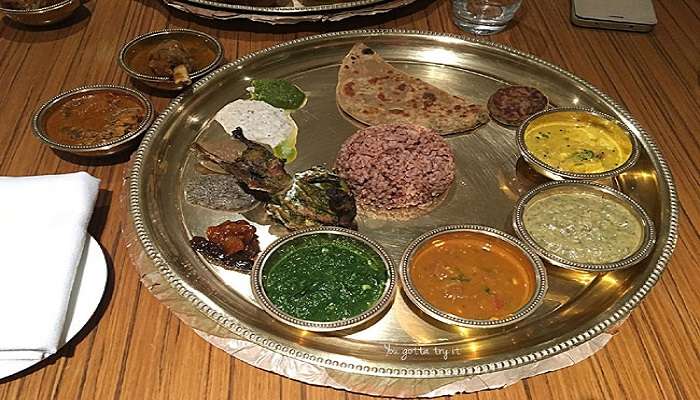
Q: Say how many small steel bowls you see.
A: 7